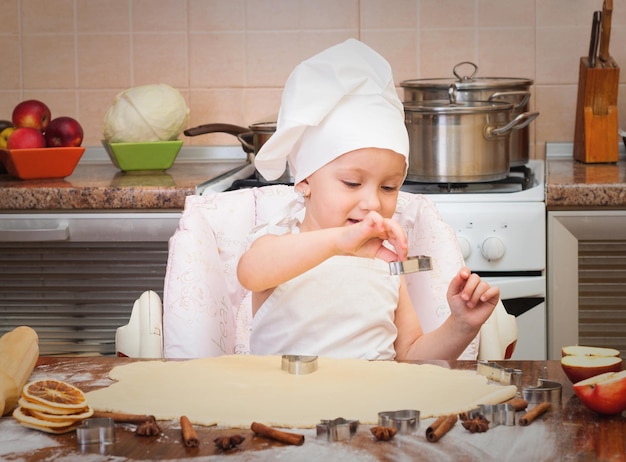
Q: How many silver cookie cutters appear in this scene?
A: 8